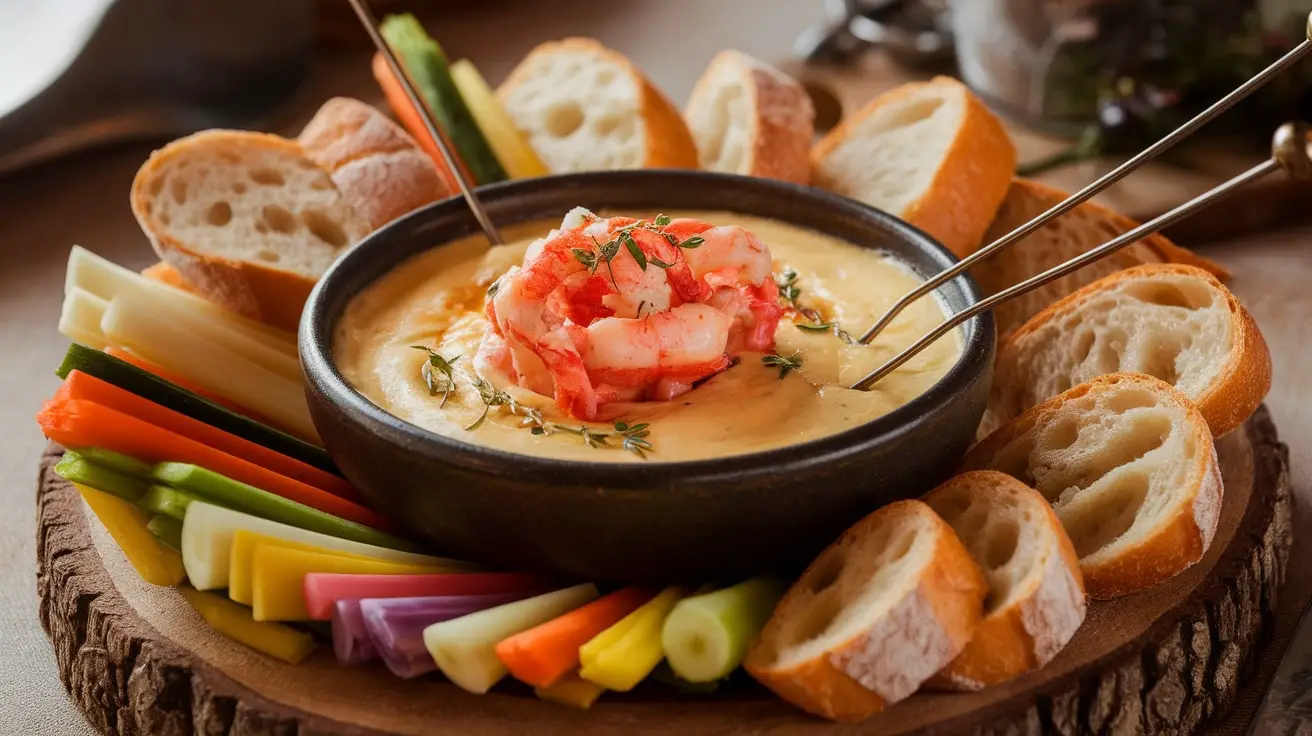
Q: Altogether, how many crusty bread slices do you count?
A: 10